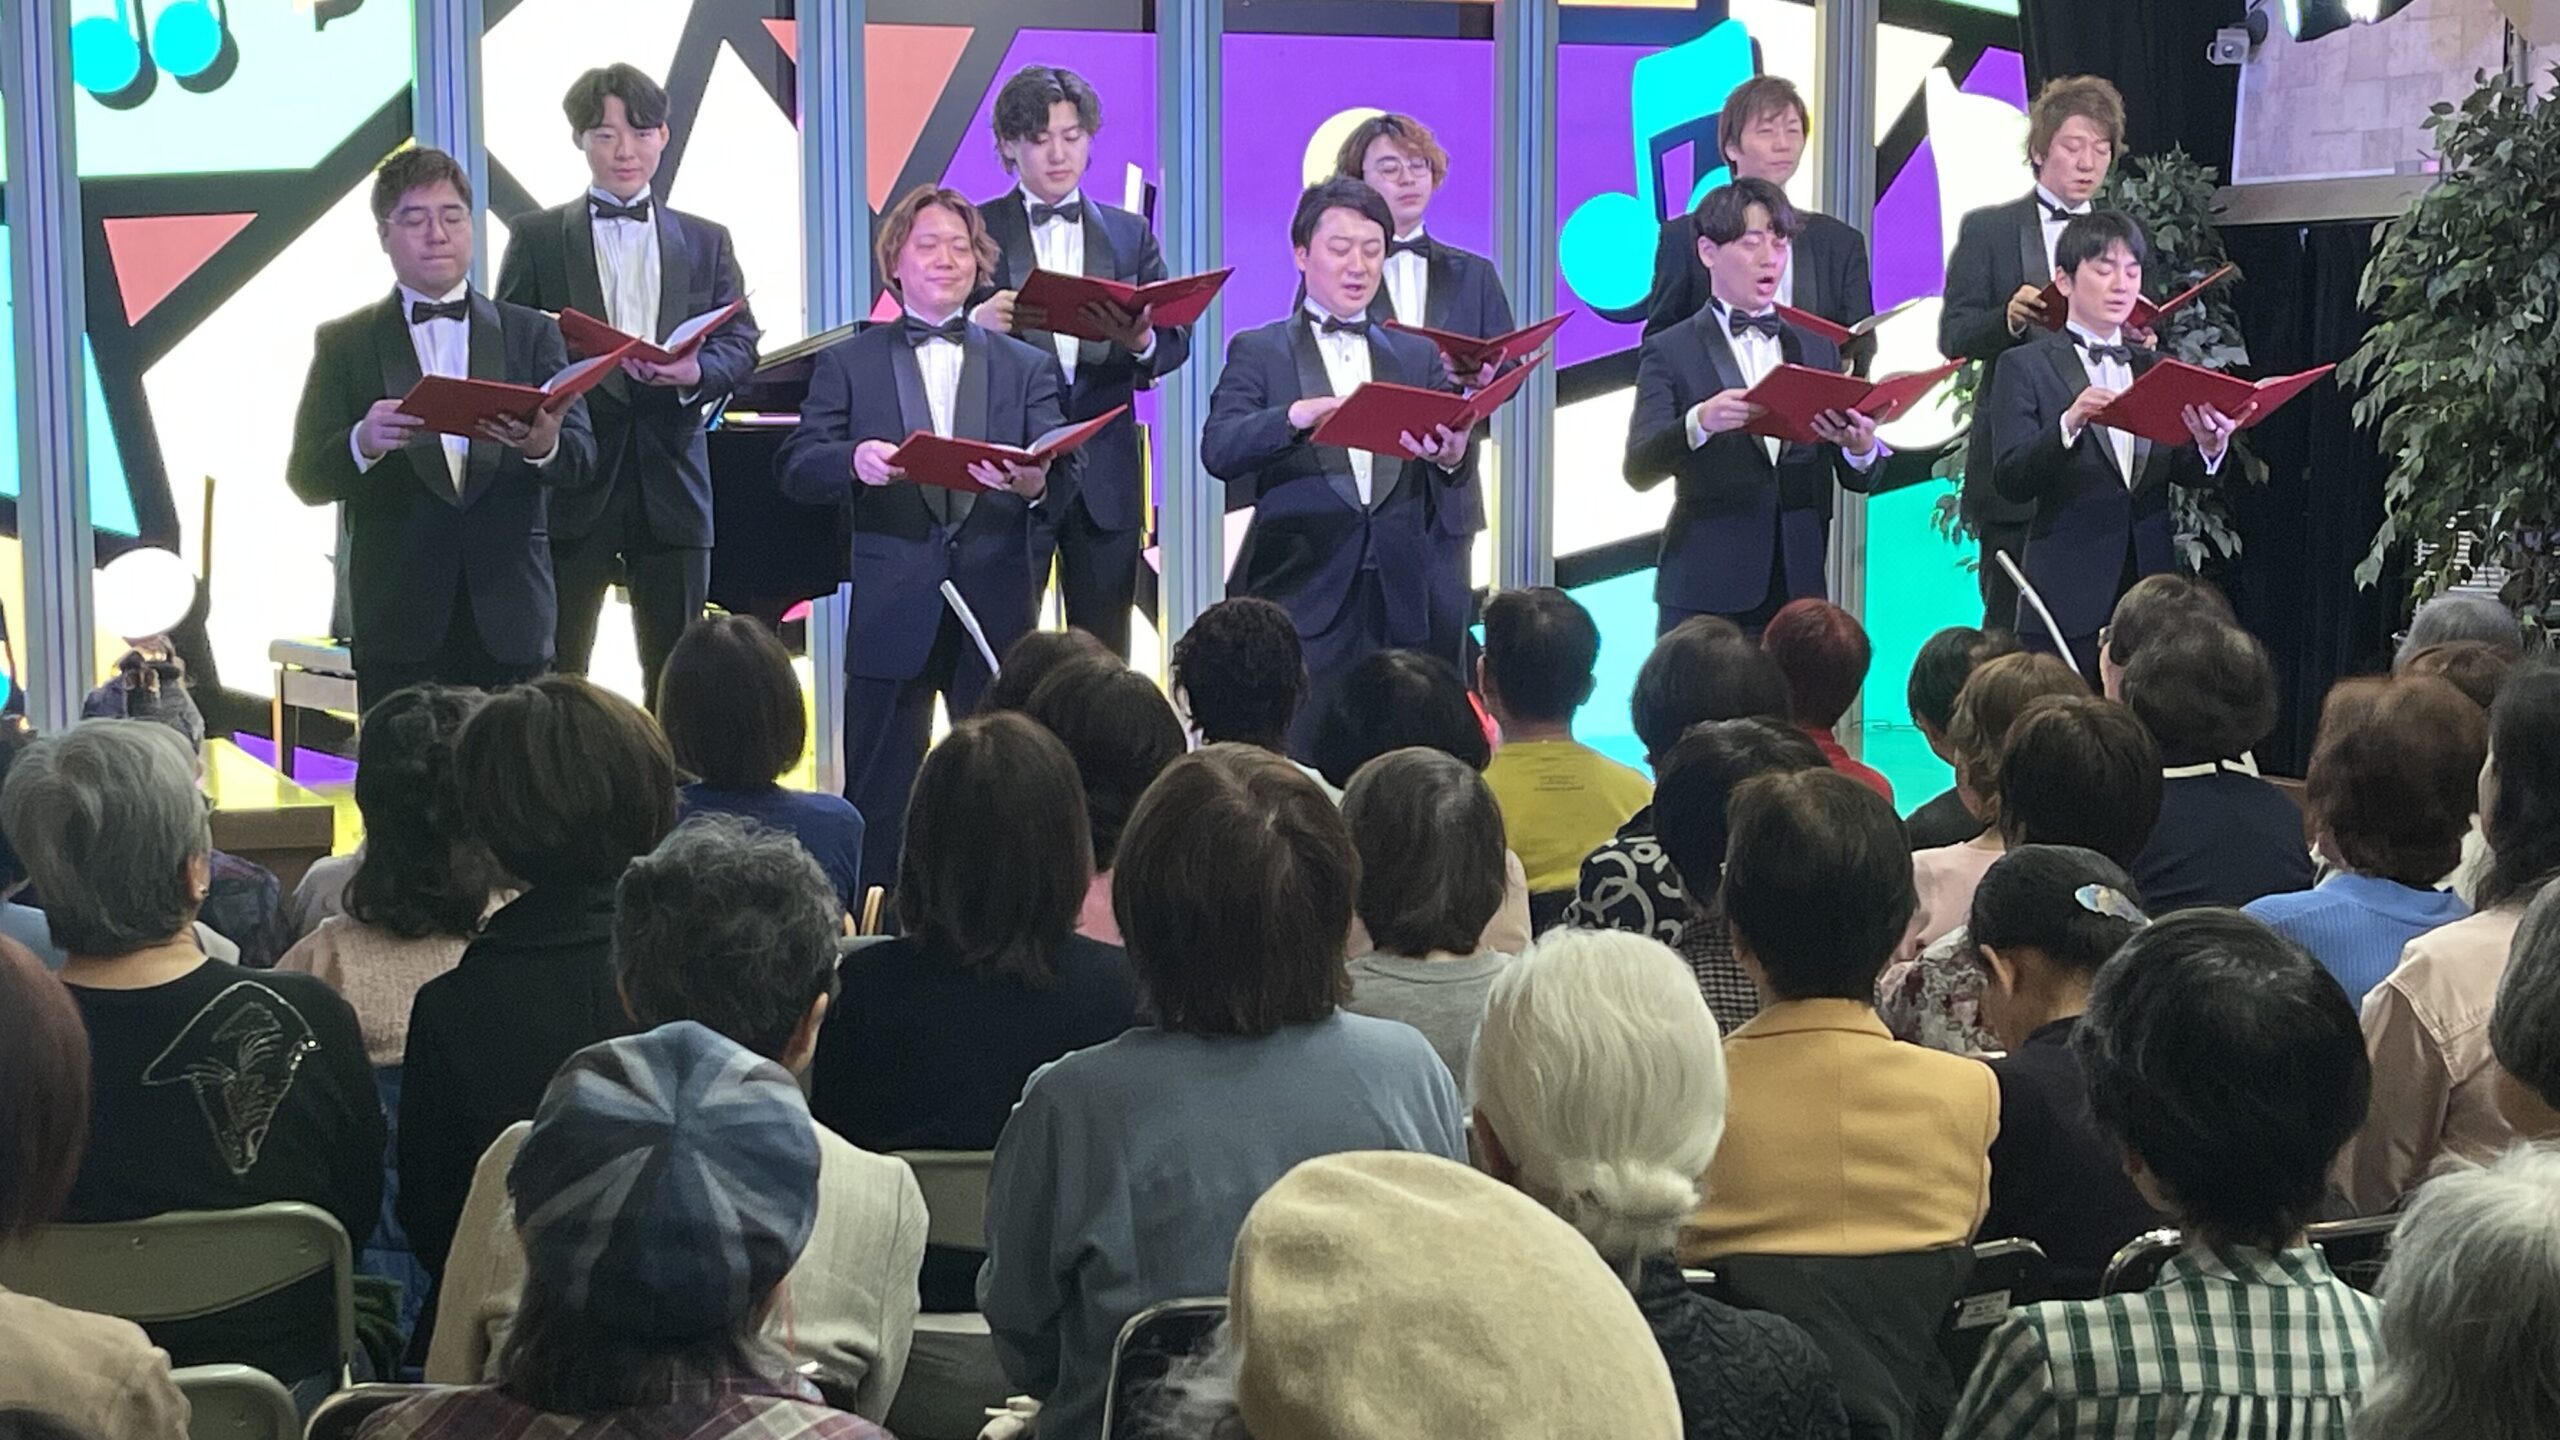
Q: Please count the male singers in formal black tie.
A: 10